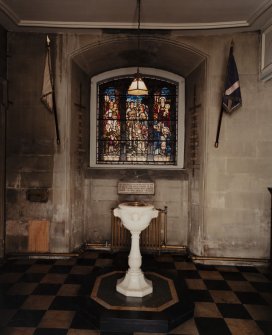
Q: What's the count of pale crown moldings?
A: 1